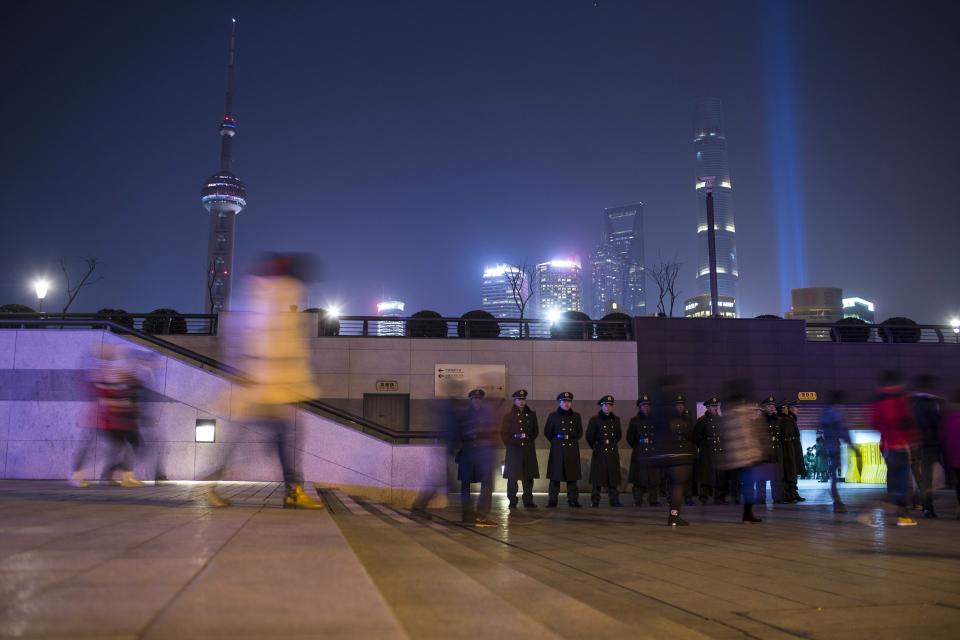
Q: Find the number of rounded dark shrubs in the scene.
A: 11